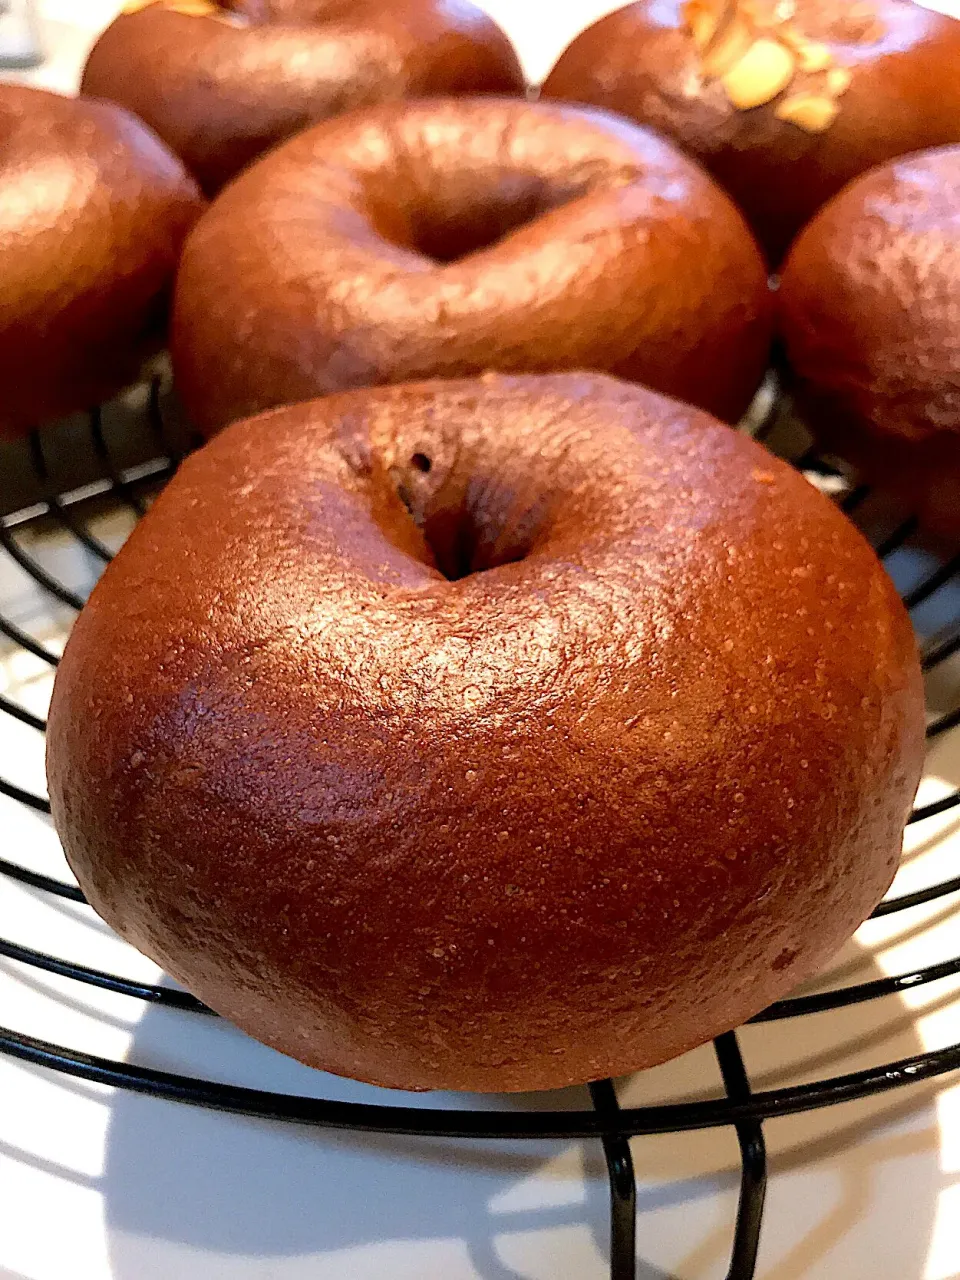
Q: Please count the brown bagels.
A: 6